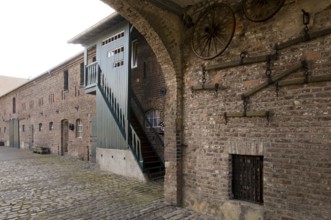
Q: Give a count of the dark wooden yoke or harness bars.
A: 6